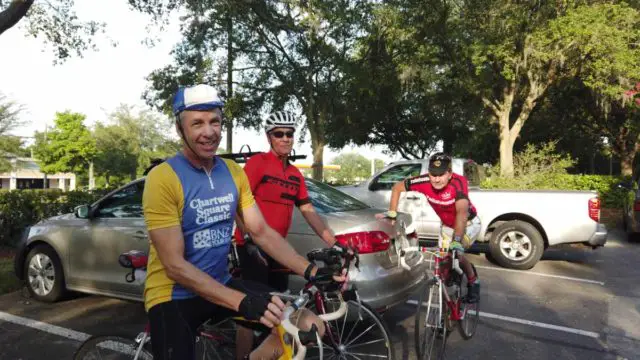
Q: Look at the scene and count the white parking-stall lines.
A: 3